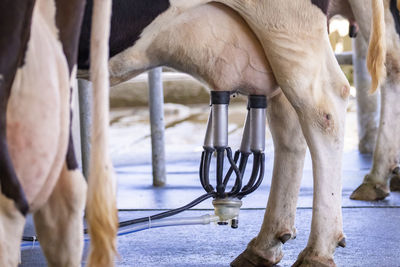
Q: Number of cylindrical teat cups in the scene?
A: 4